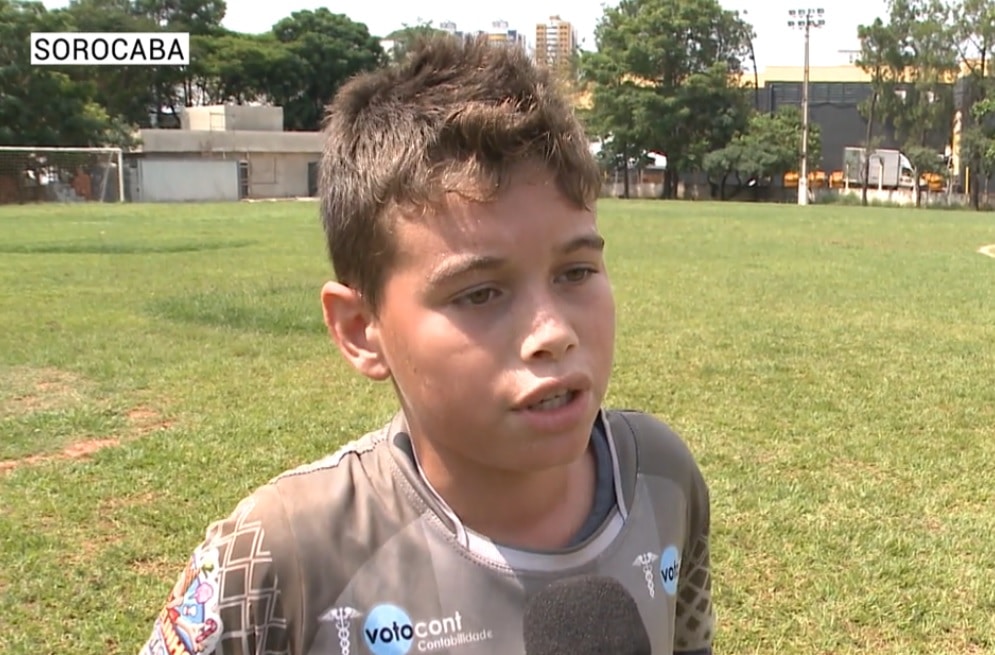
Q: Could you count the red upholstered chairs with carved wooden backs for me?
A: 0